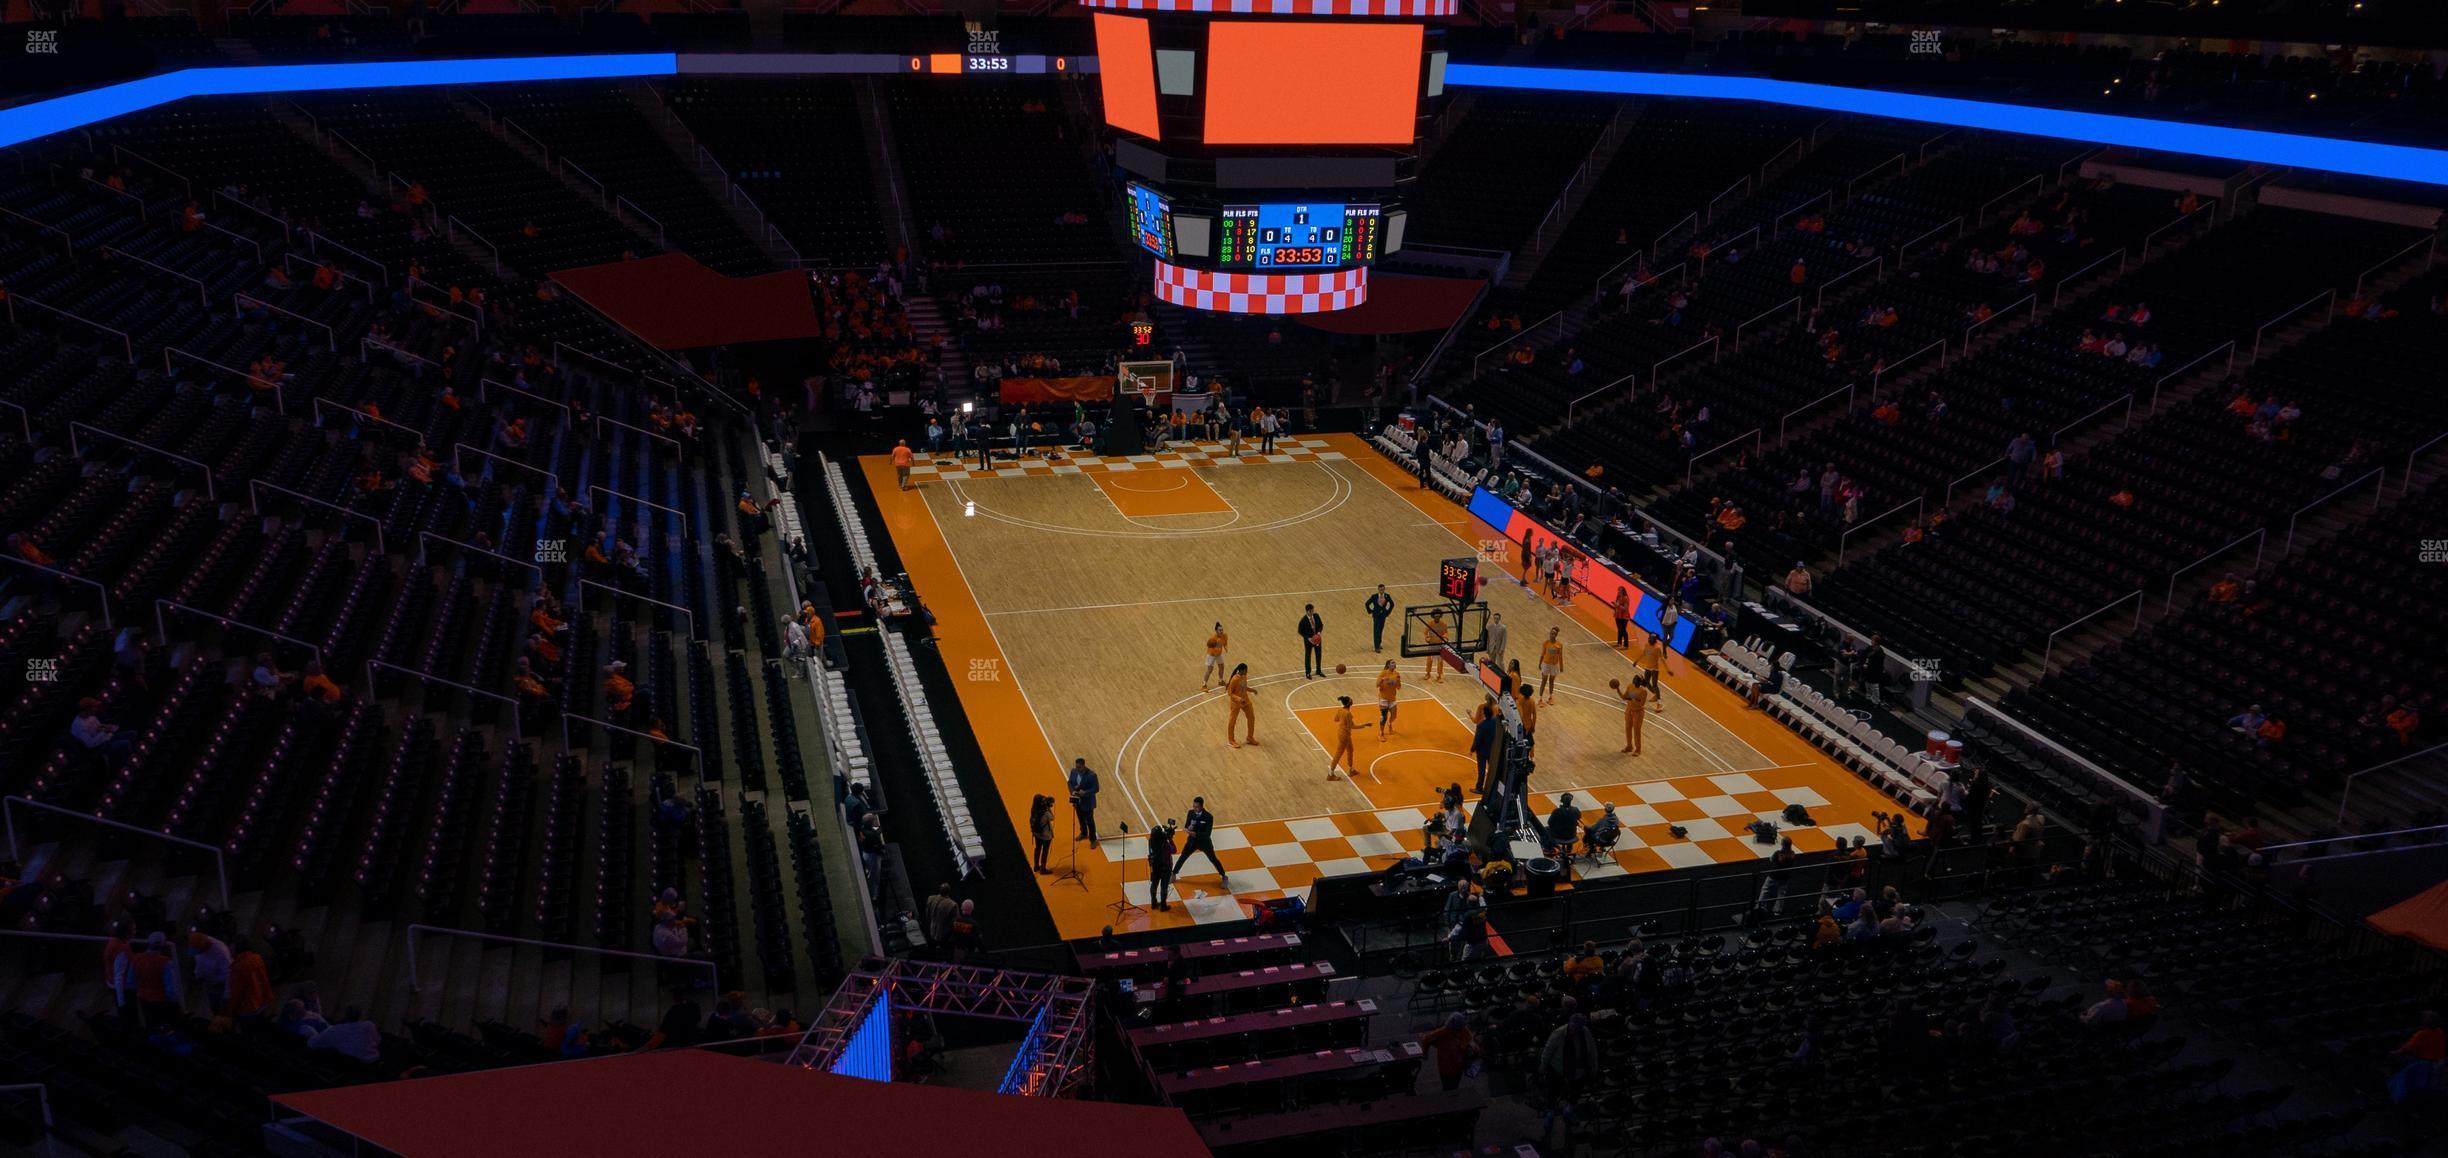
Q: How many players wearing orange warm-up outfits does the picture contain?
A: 11